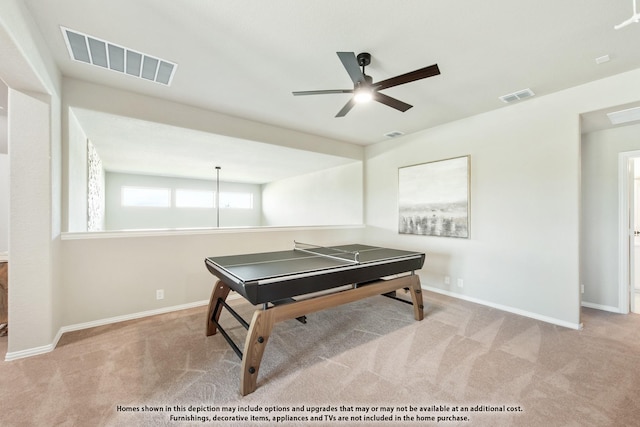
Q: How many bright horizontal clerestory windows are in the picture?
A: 3